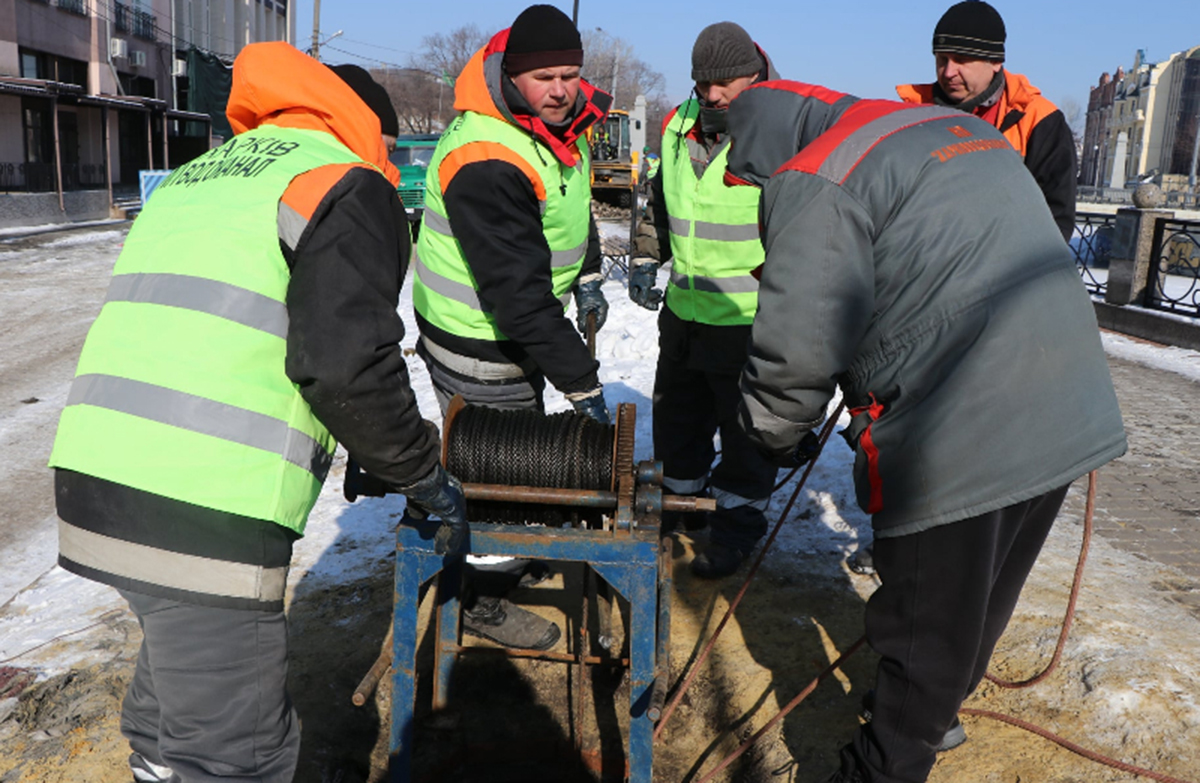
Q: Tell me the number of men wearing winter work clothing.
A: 5